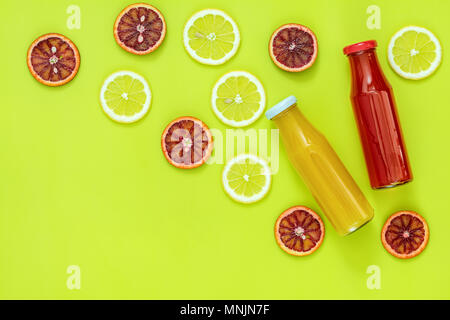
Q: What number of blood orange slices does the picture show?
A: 6